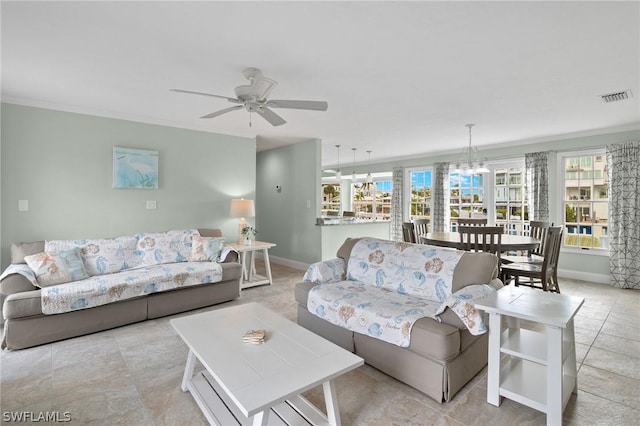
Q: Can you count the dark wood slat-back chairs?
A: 6